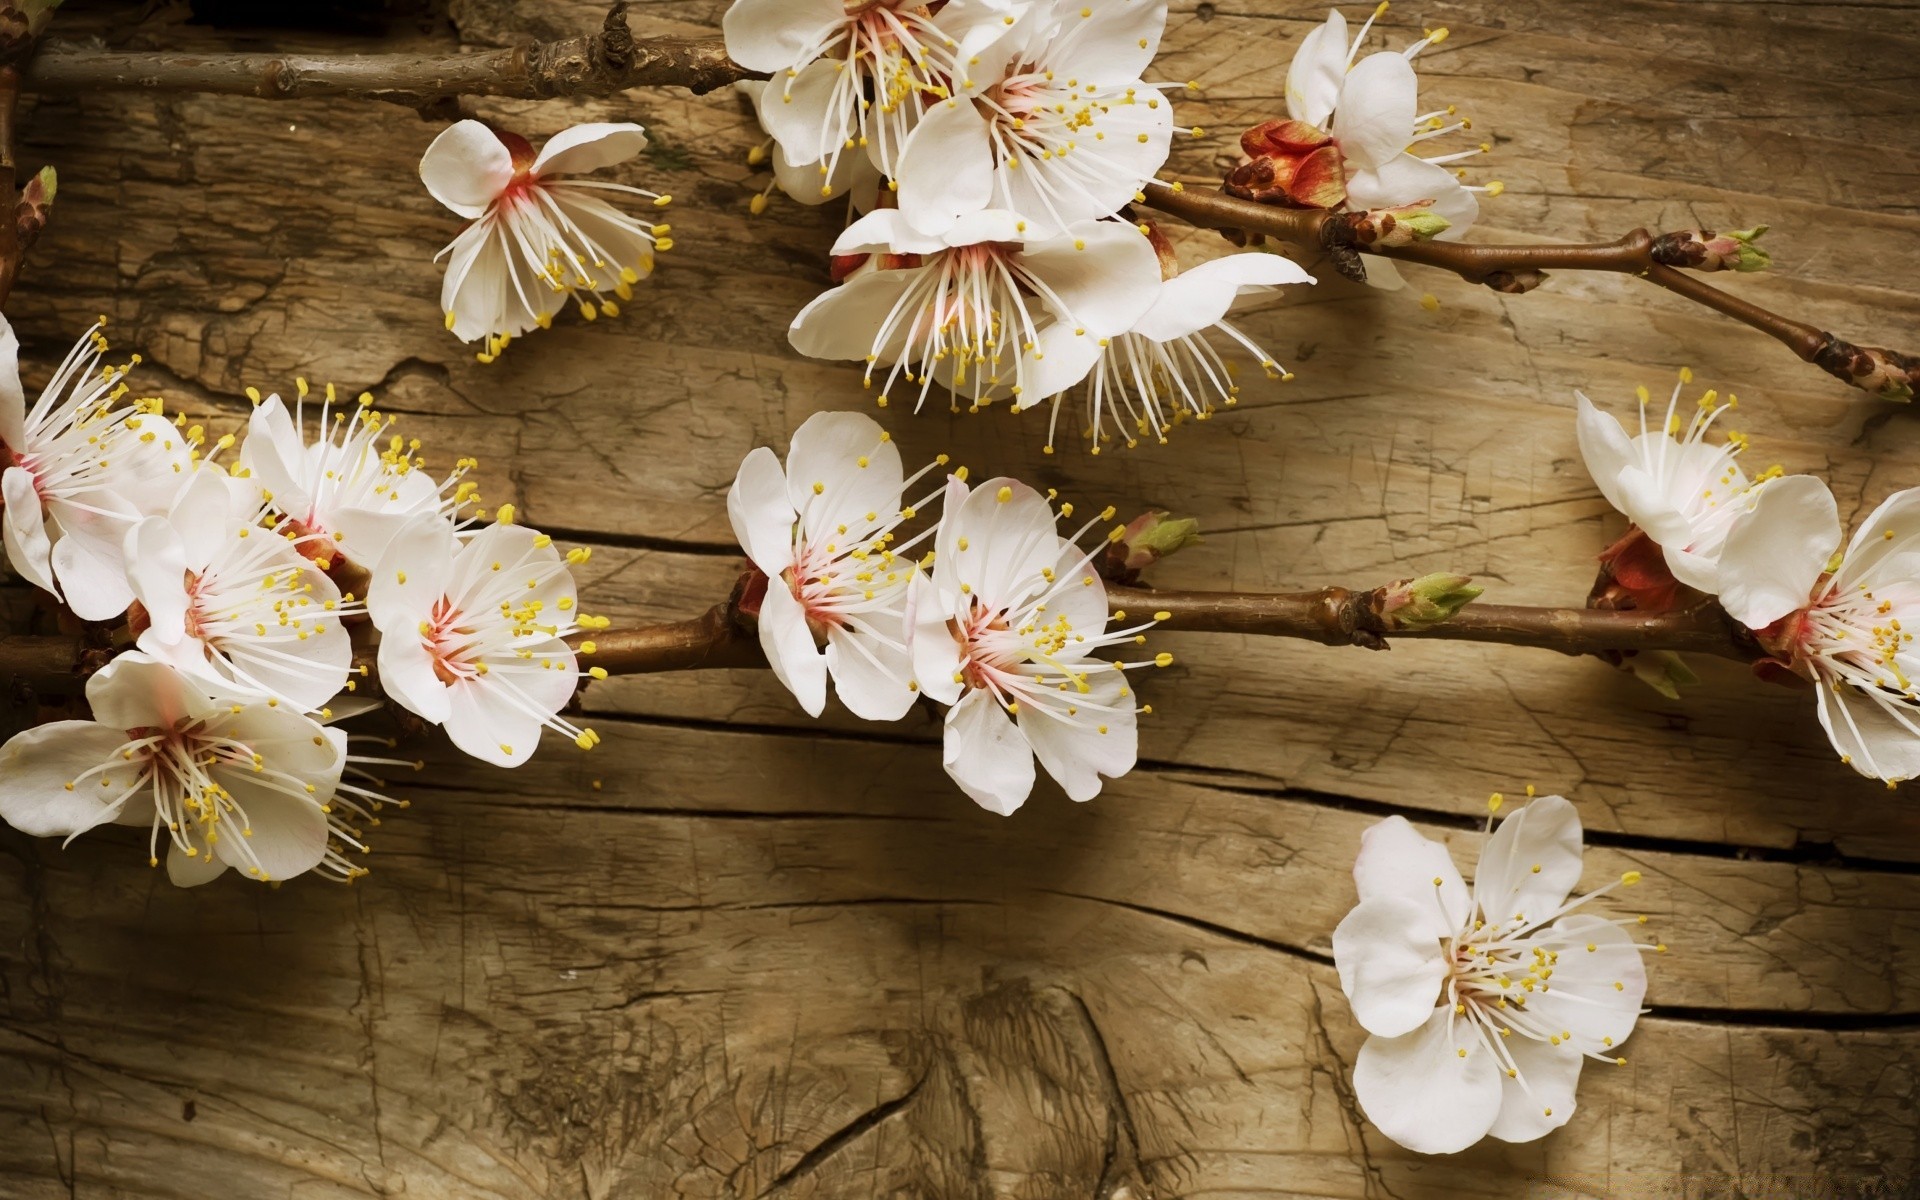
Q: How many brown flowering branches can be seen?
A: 2